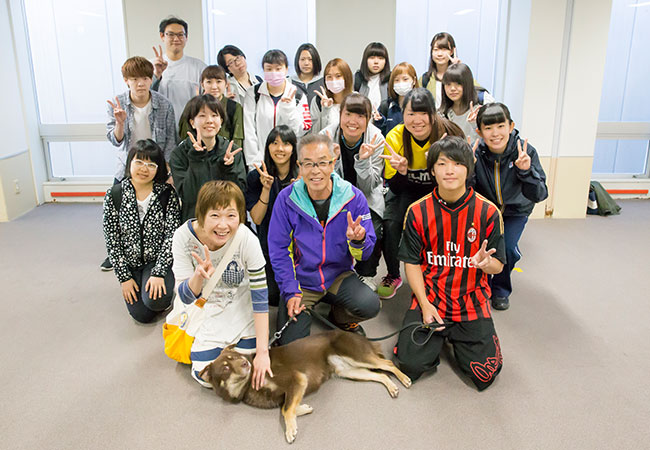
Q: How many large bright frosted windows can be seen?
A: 4